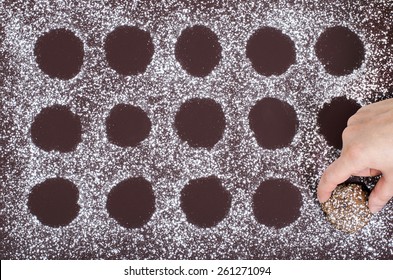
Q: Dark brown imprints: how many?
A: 14